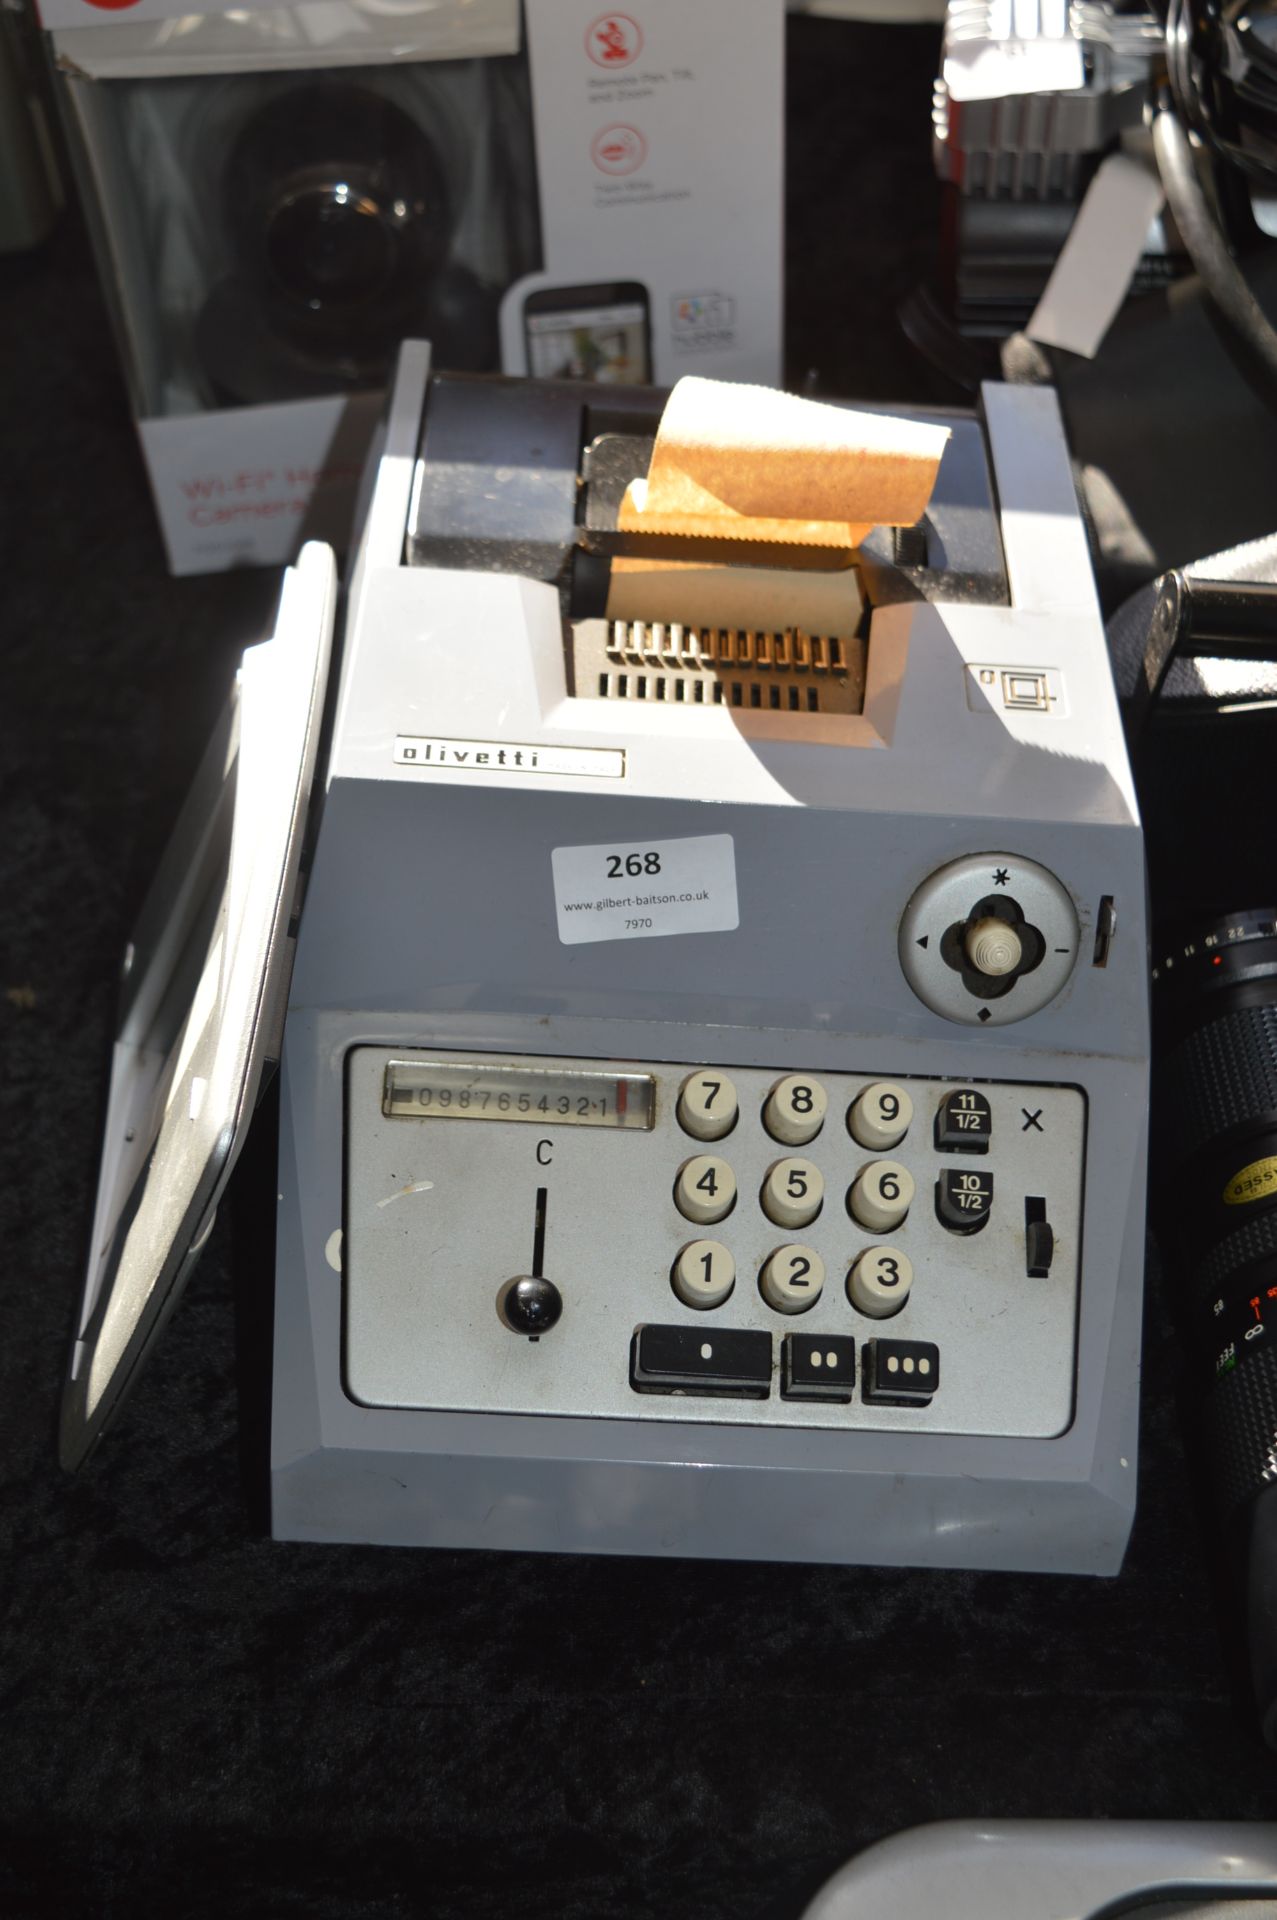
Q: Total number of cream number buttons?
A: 9